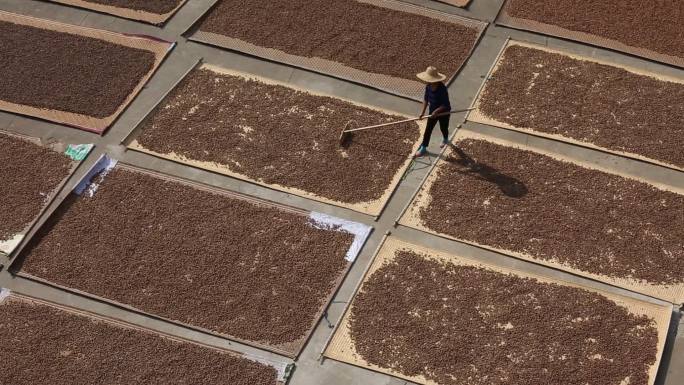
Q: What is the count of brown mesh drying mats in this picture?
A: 12